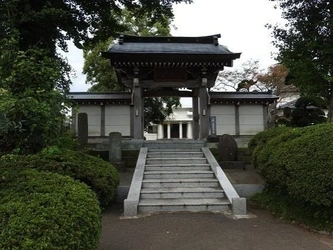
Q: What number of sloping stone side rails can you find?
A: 2